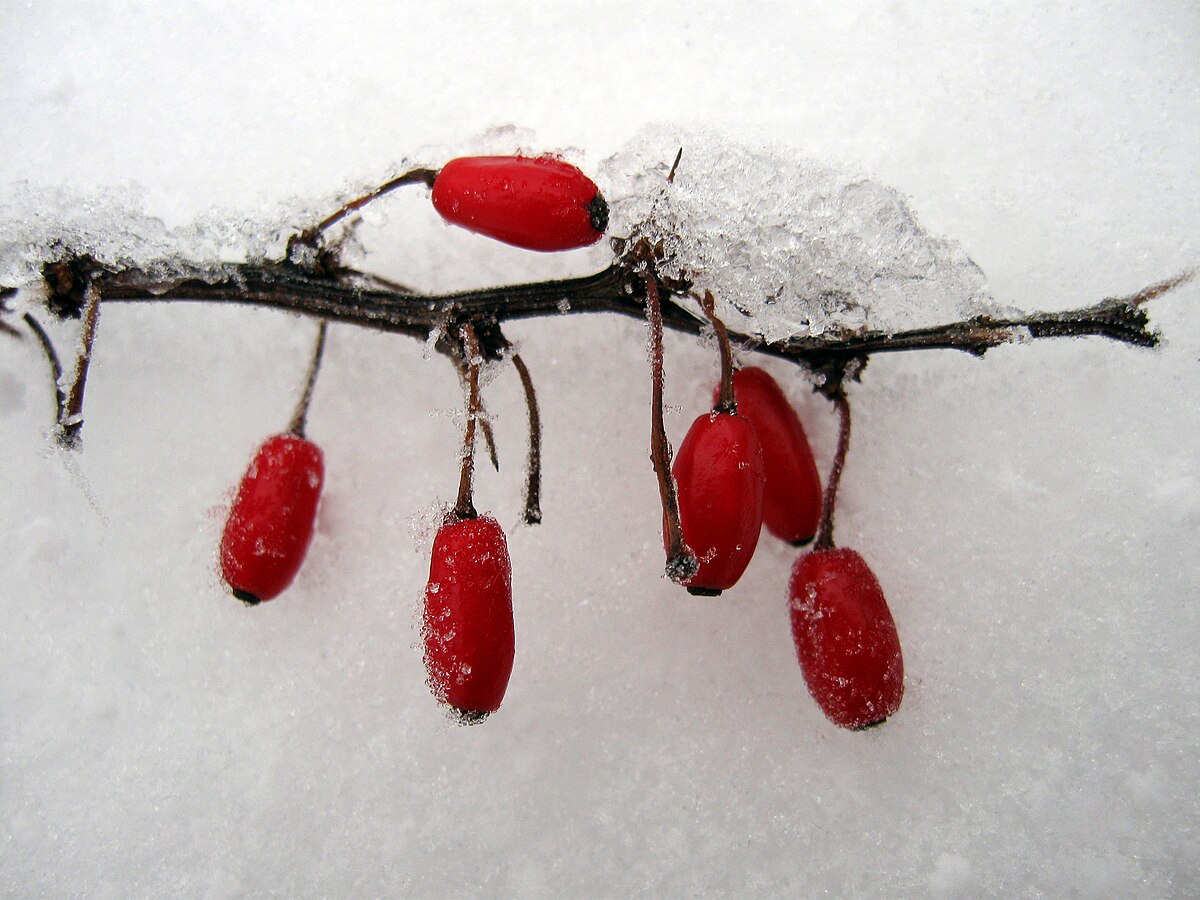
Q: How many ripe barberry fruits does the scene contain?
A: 6